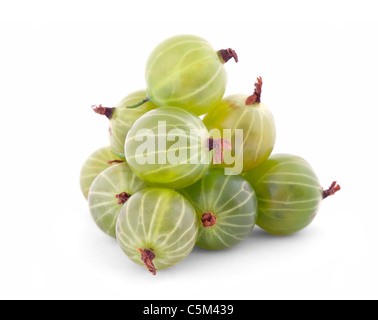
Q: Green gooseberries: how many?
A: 9